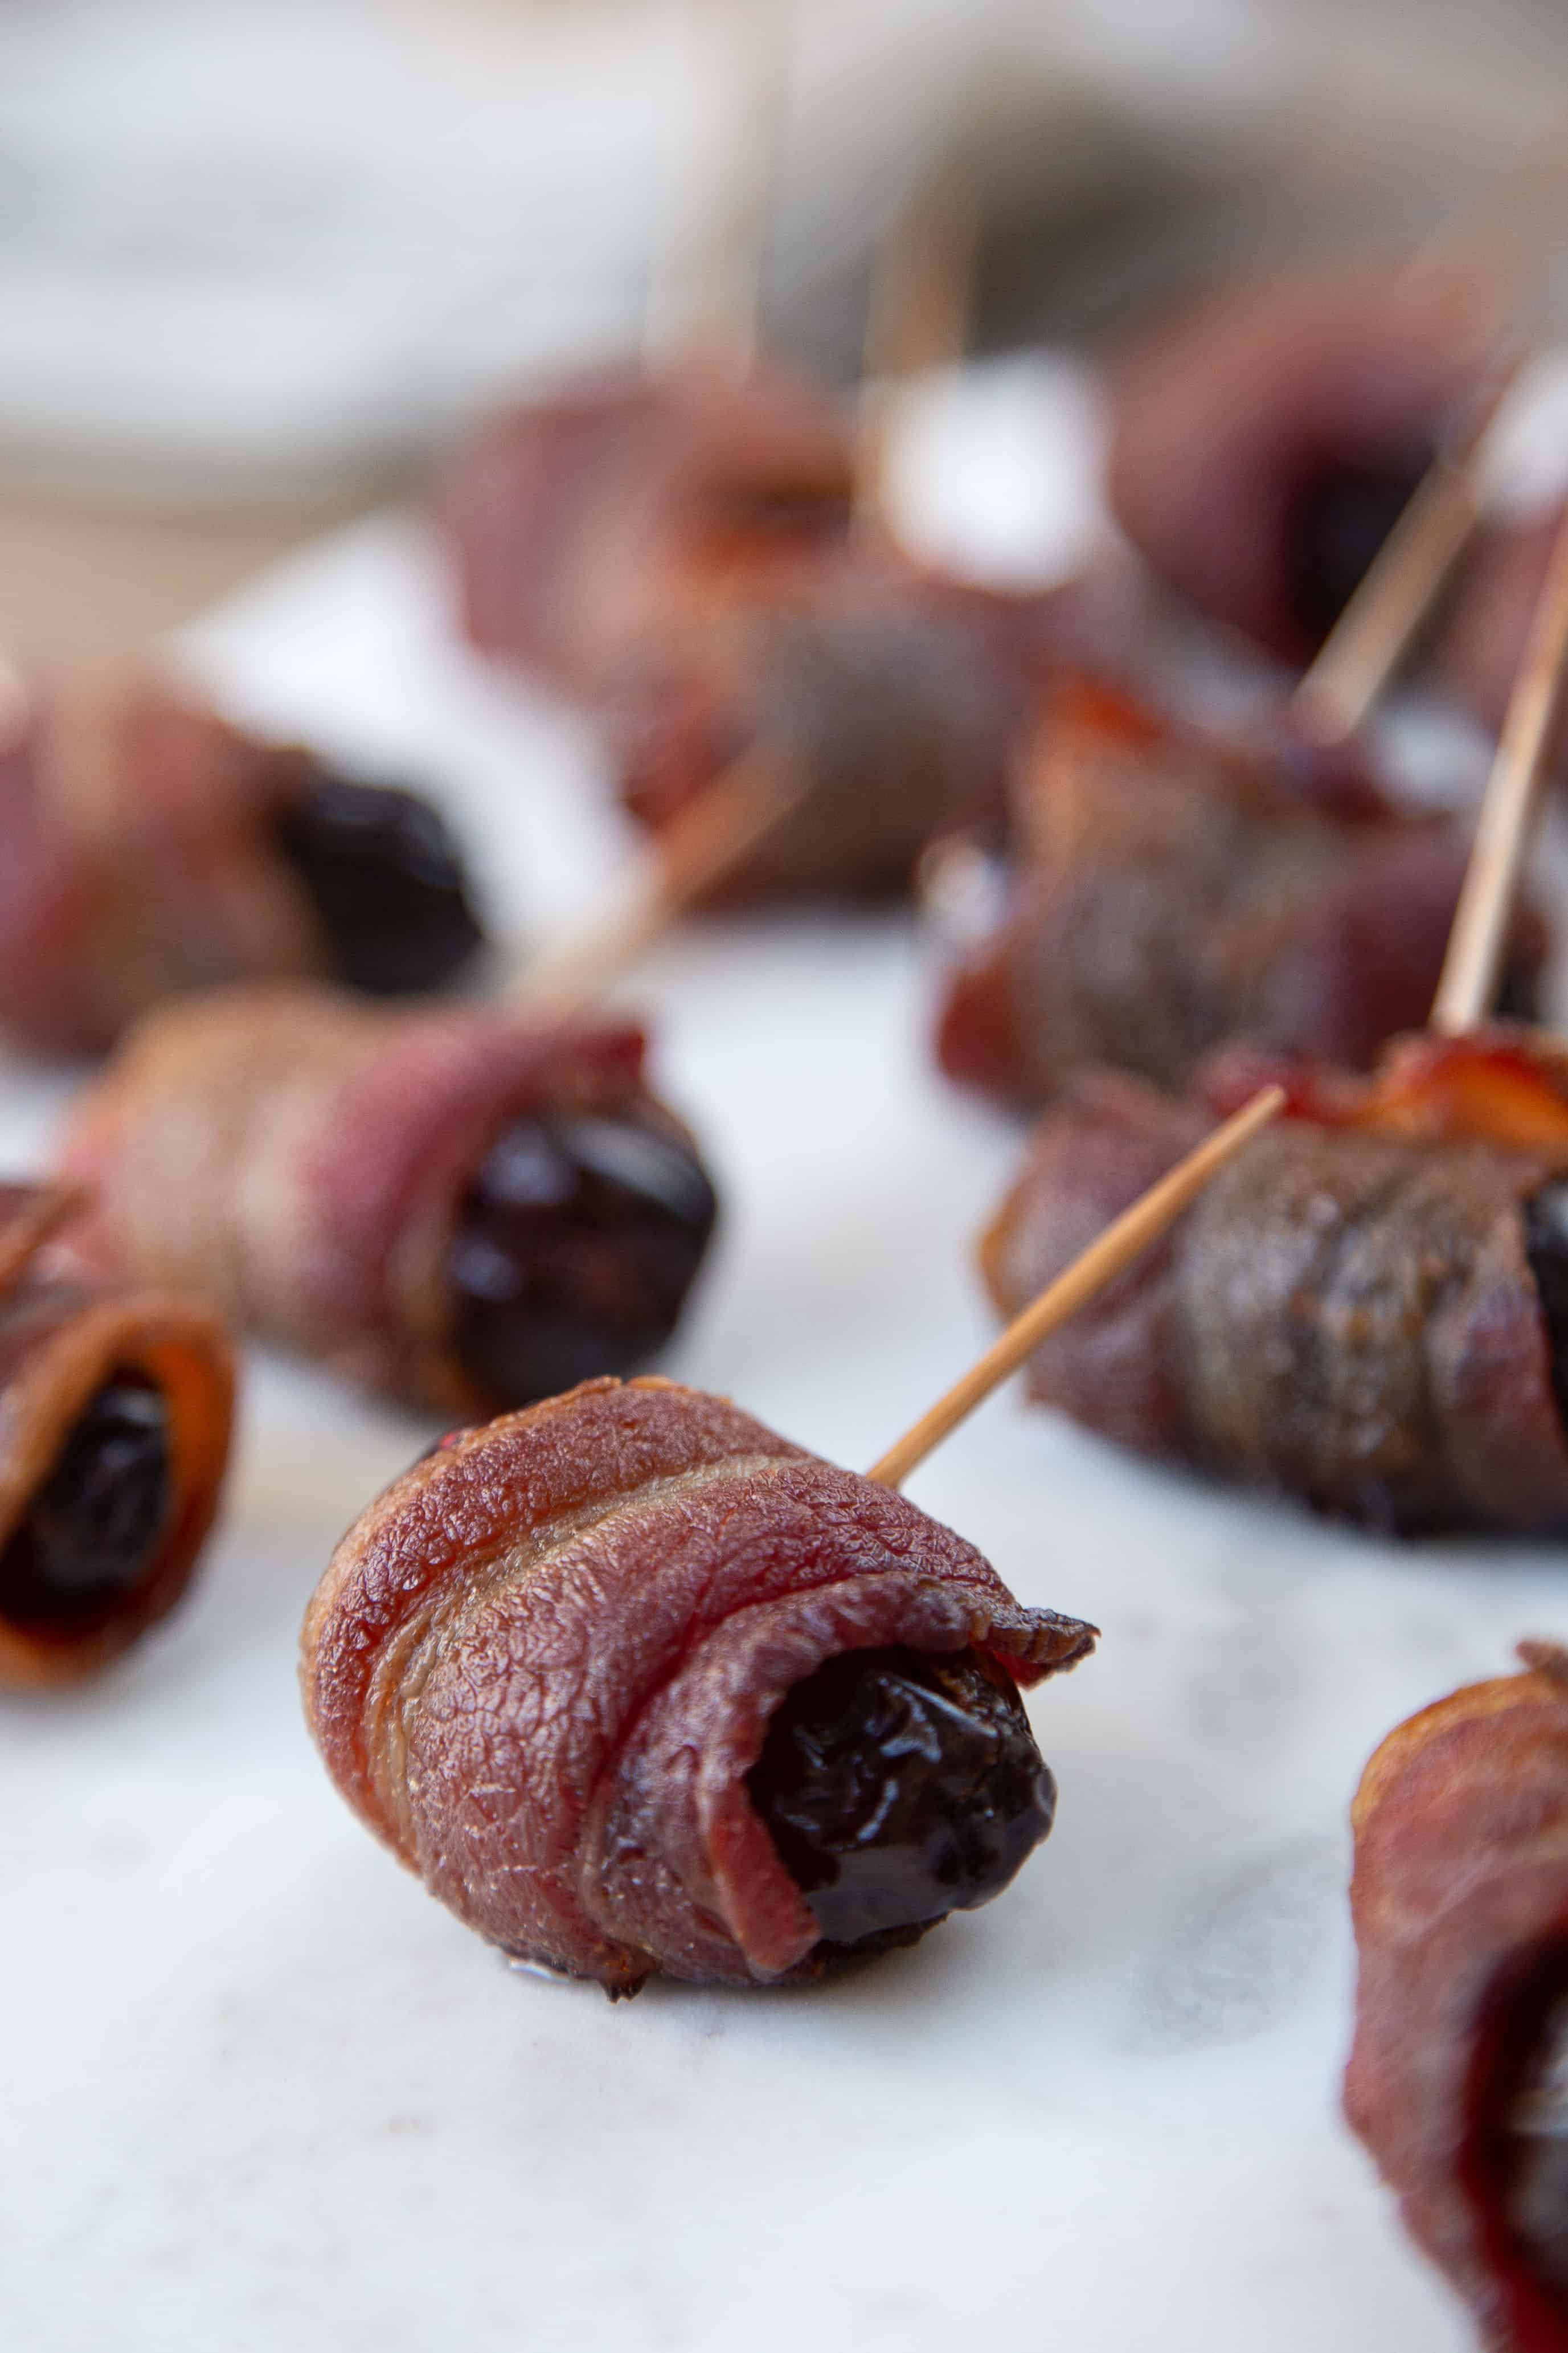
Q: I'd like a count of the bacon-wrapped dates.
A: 11